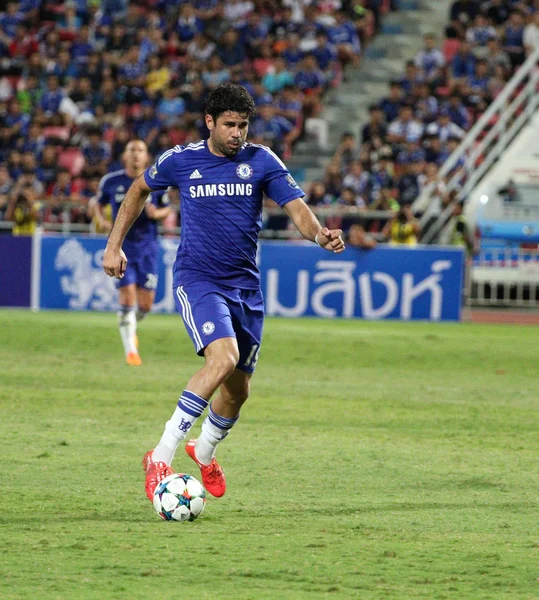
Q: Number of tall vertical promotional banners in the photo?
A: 0